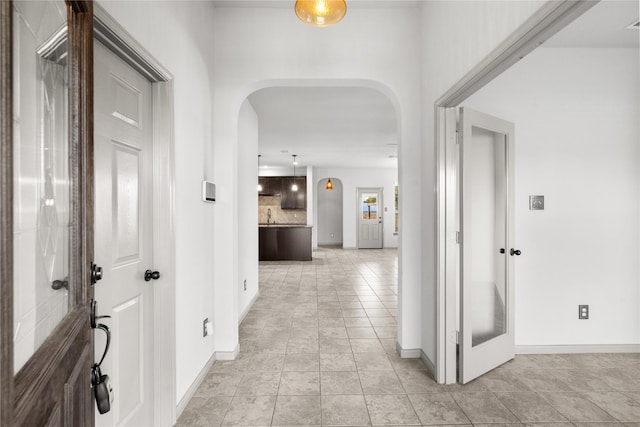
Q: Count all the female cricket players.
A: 0